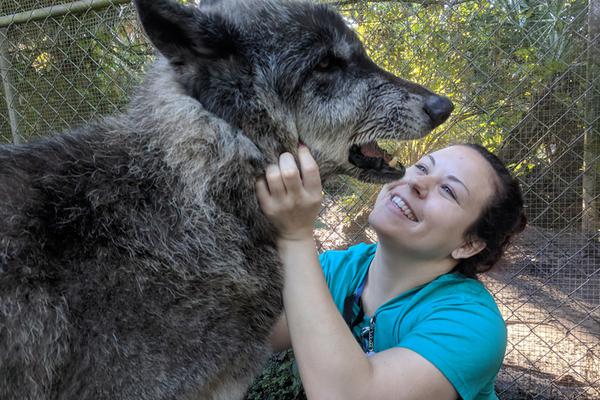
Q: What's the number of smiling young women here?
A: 1